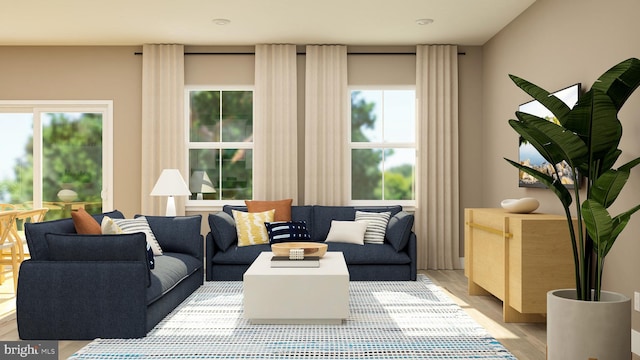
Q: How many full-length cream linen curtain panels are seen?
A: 4